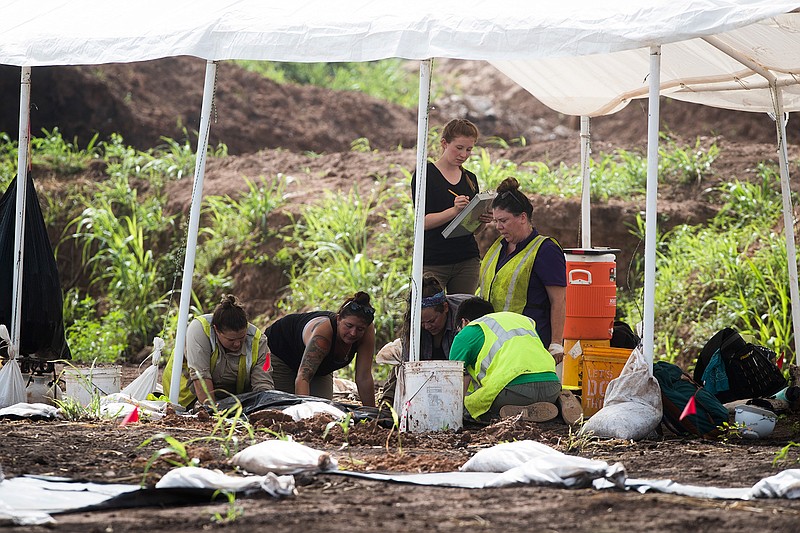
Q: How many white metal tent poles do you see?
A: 6